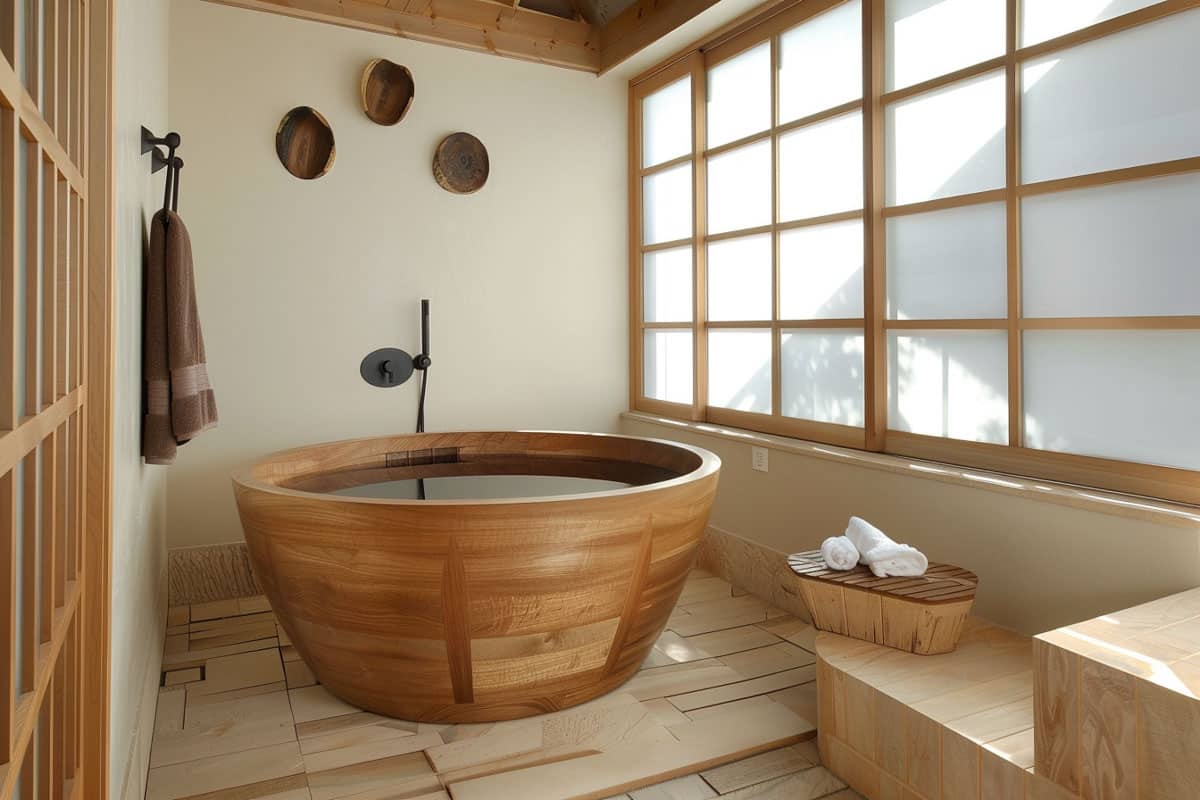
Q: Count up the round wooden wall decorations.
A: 3